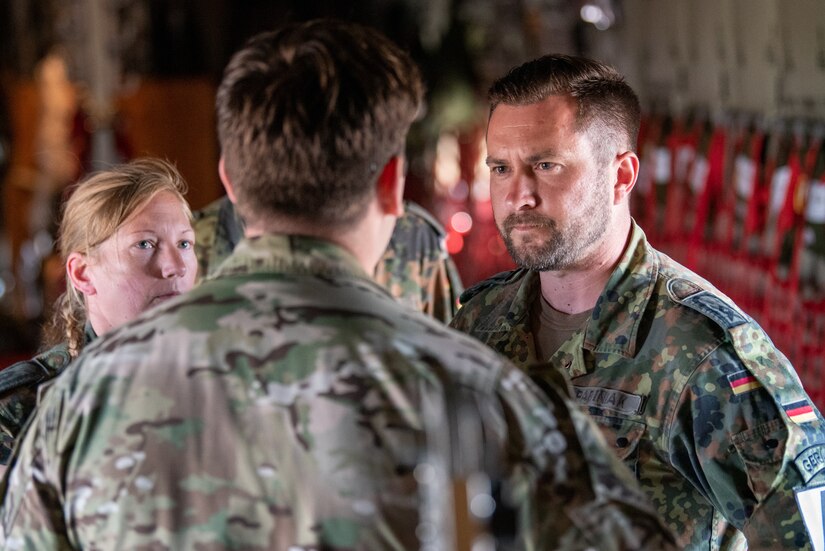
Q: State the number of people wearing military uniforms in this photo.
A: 4